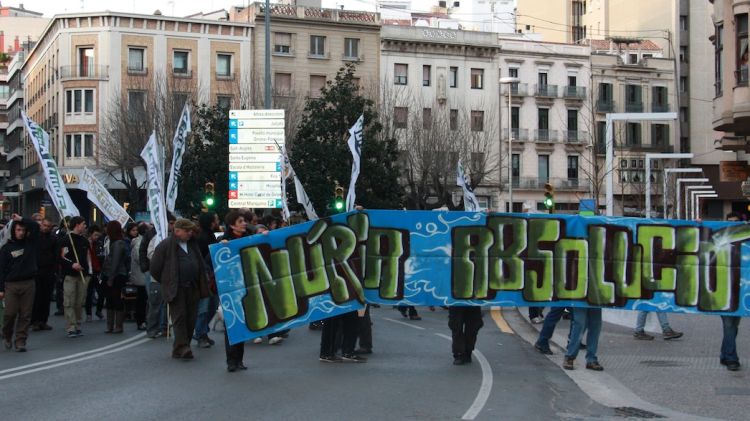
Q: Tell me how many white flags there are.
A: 8